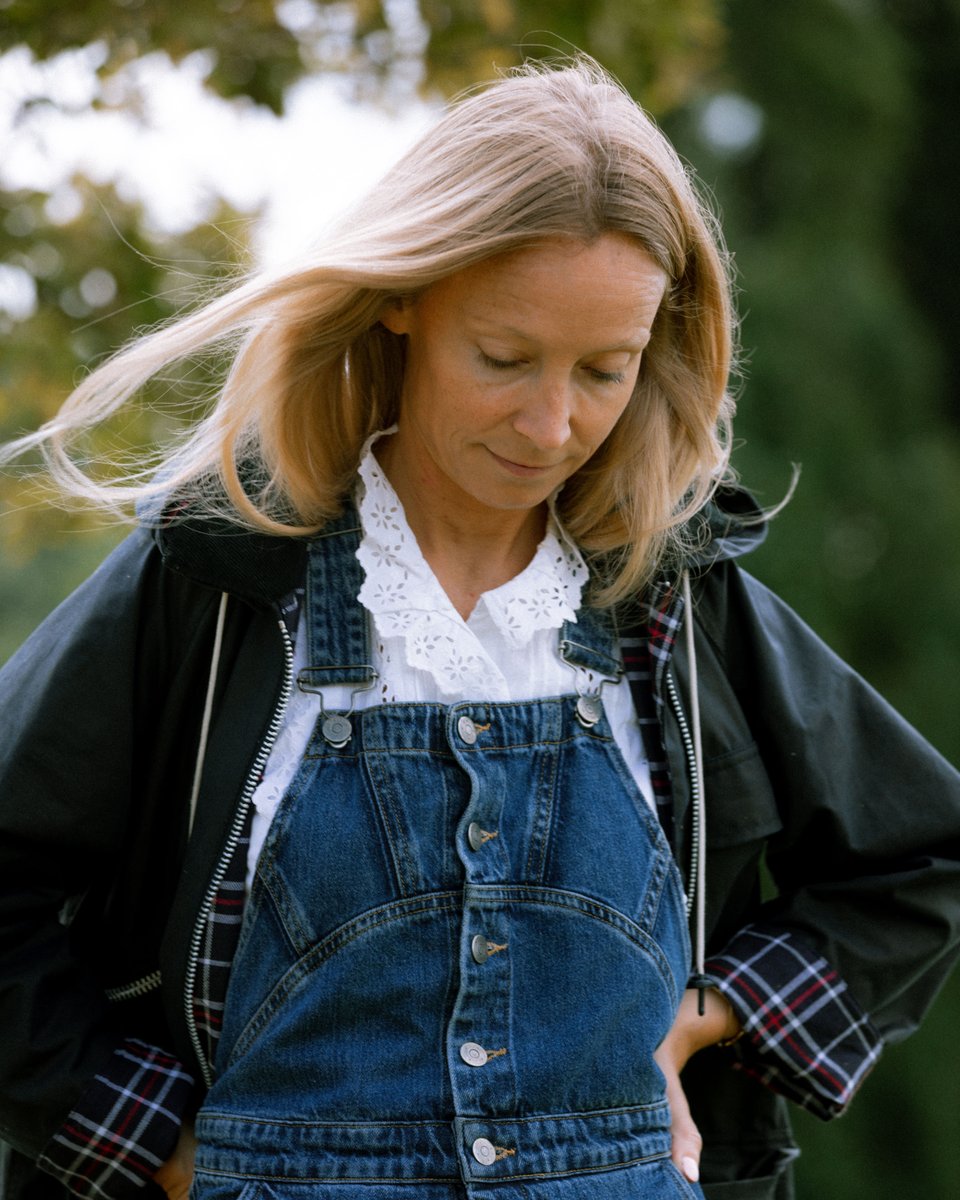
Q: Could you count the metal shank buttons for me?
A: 7